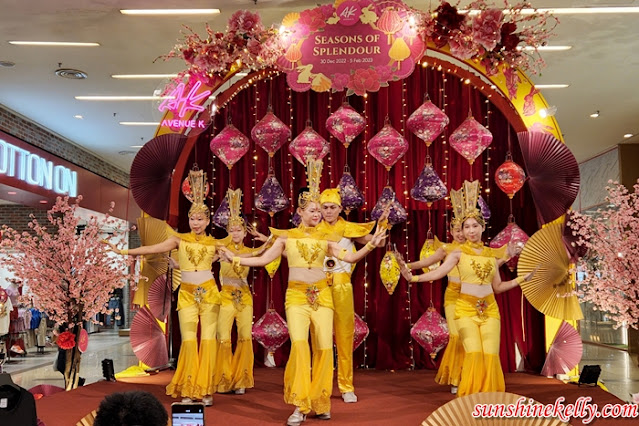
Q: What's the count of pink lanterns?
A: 11